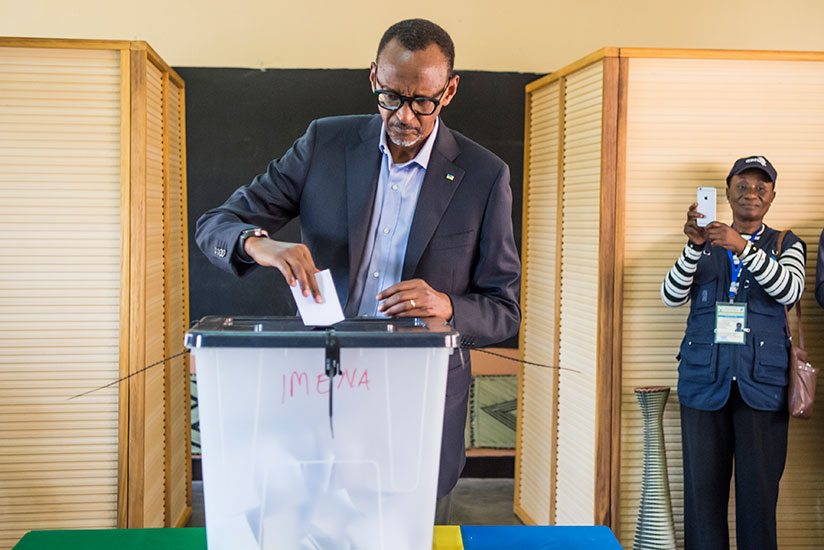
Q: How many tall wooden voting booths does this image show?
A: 2